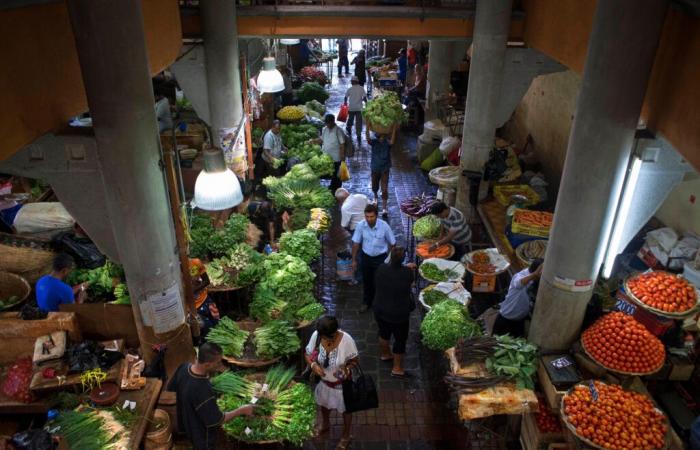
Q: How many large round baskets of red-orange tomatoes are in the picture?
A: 3